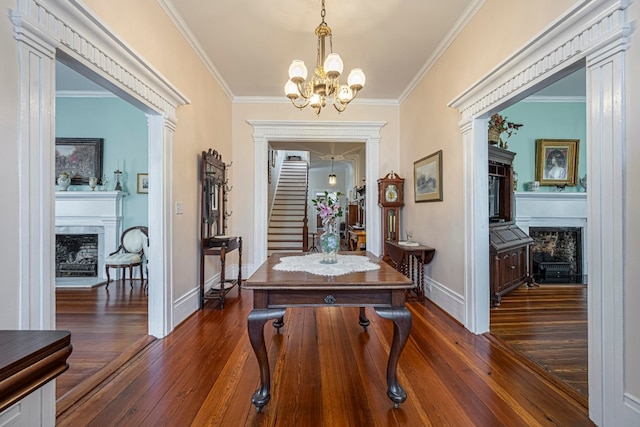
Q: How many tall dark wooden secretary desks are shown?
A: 1